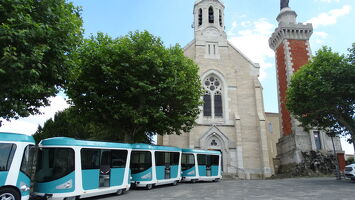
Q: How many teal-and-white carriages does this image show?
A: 4